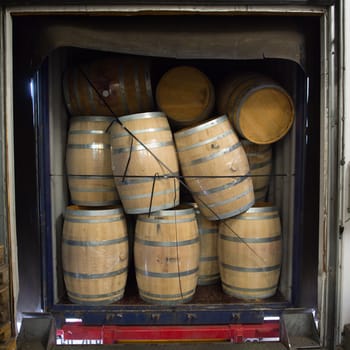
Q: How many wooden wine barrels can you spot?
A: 11